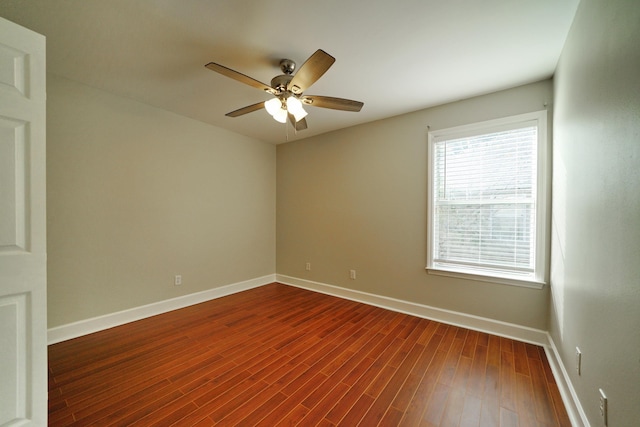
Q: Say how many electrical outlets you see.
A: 5